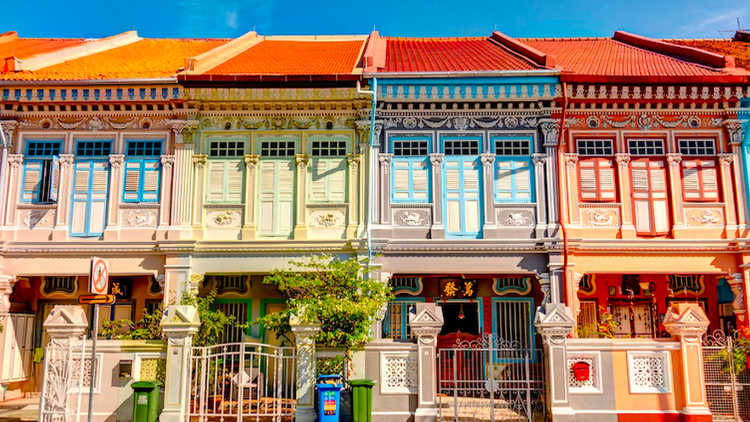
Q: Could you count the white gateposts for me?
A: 5